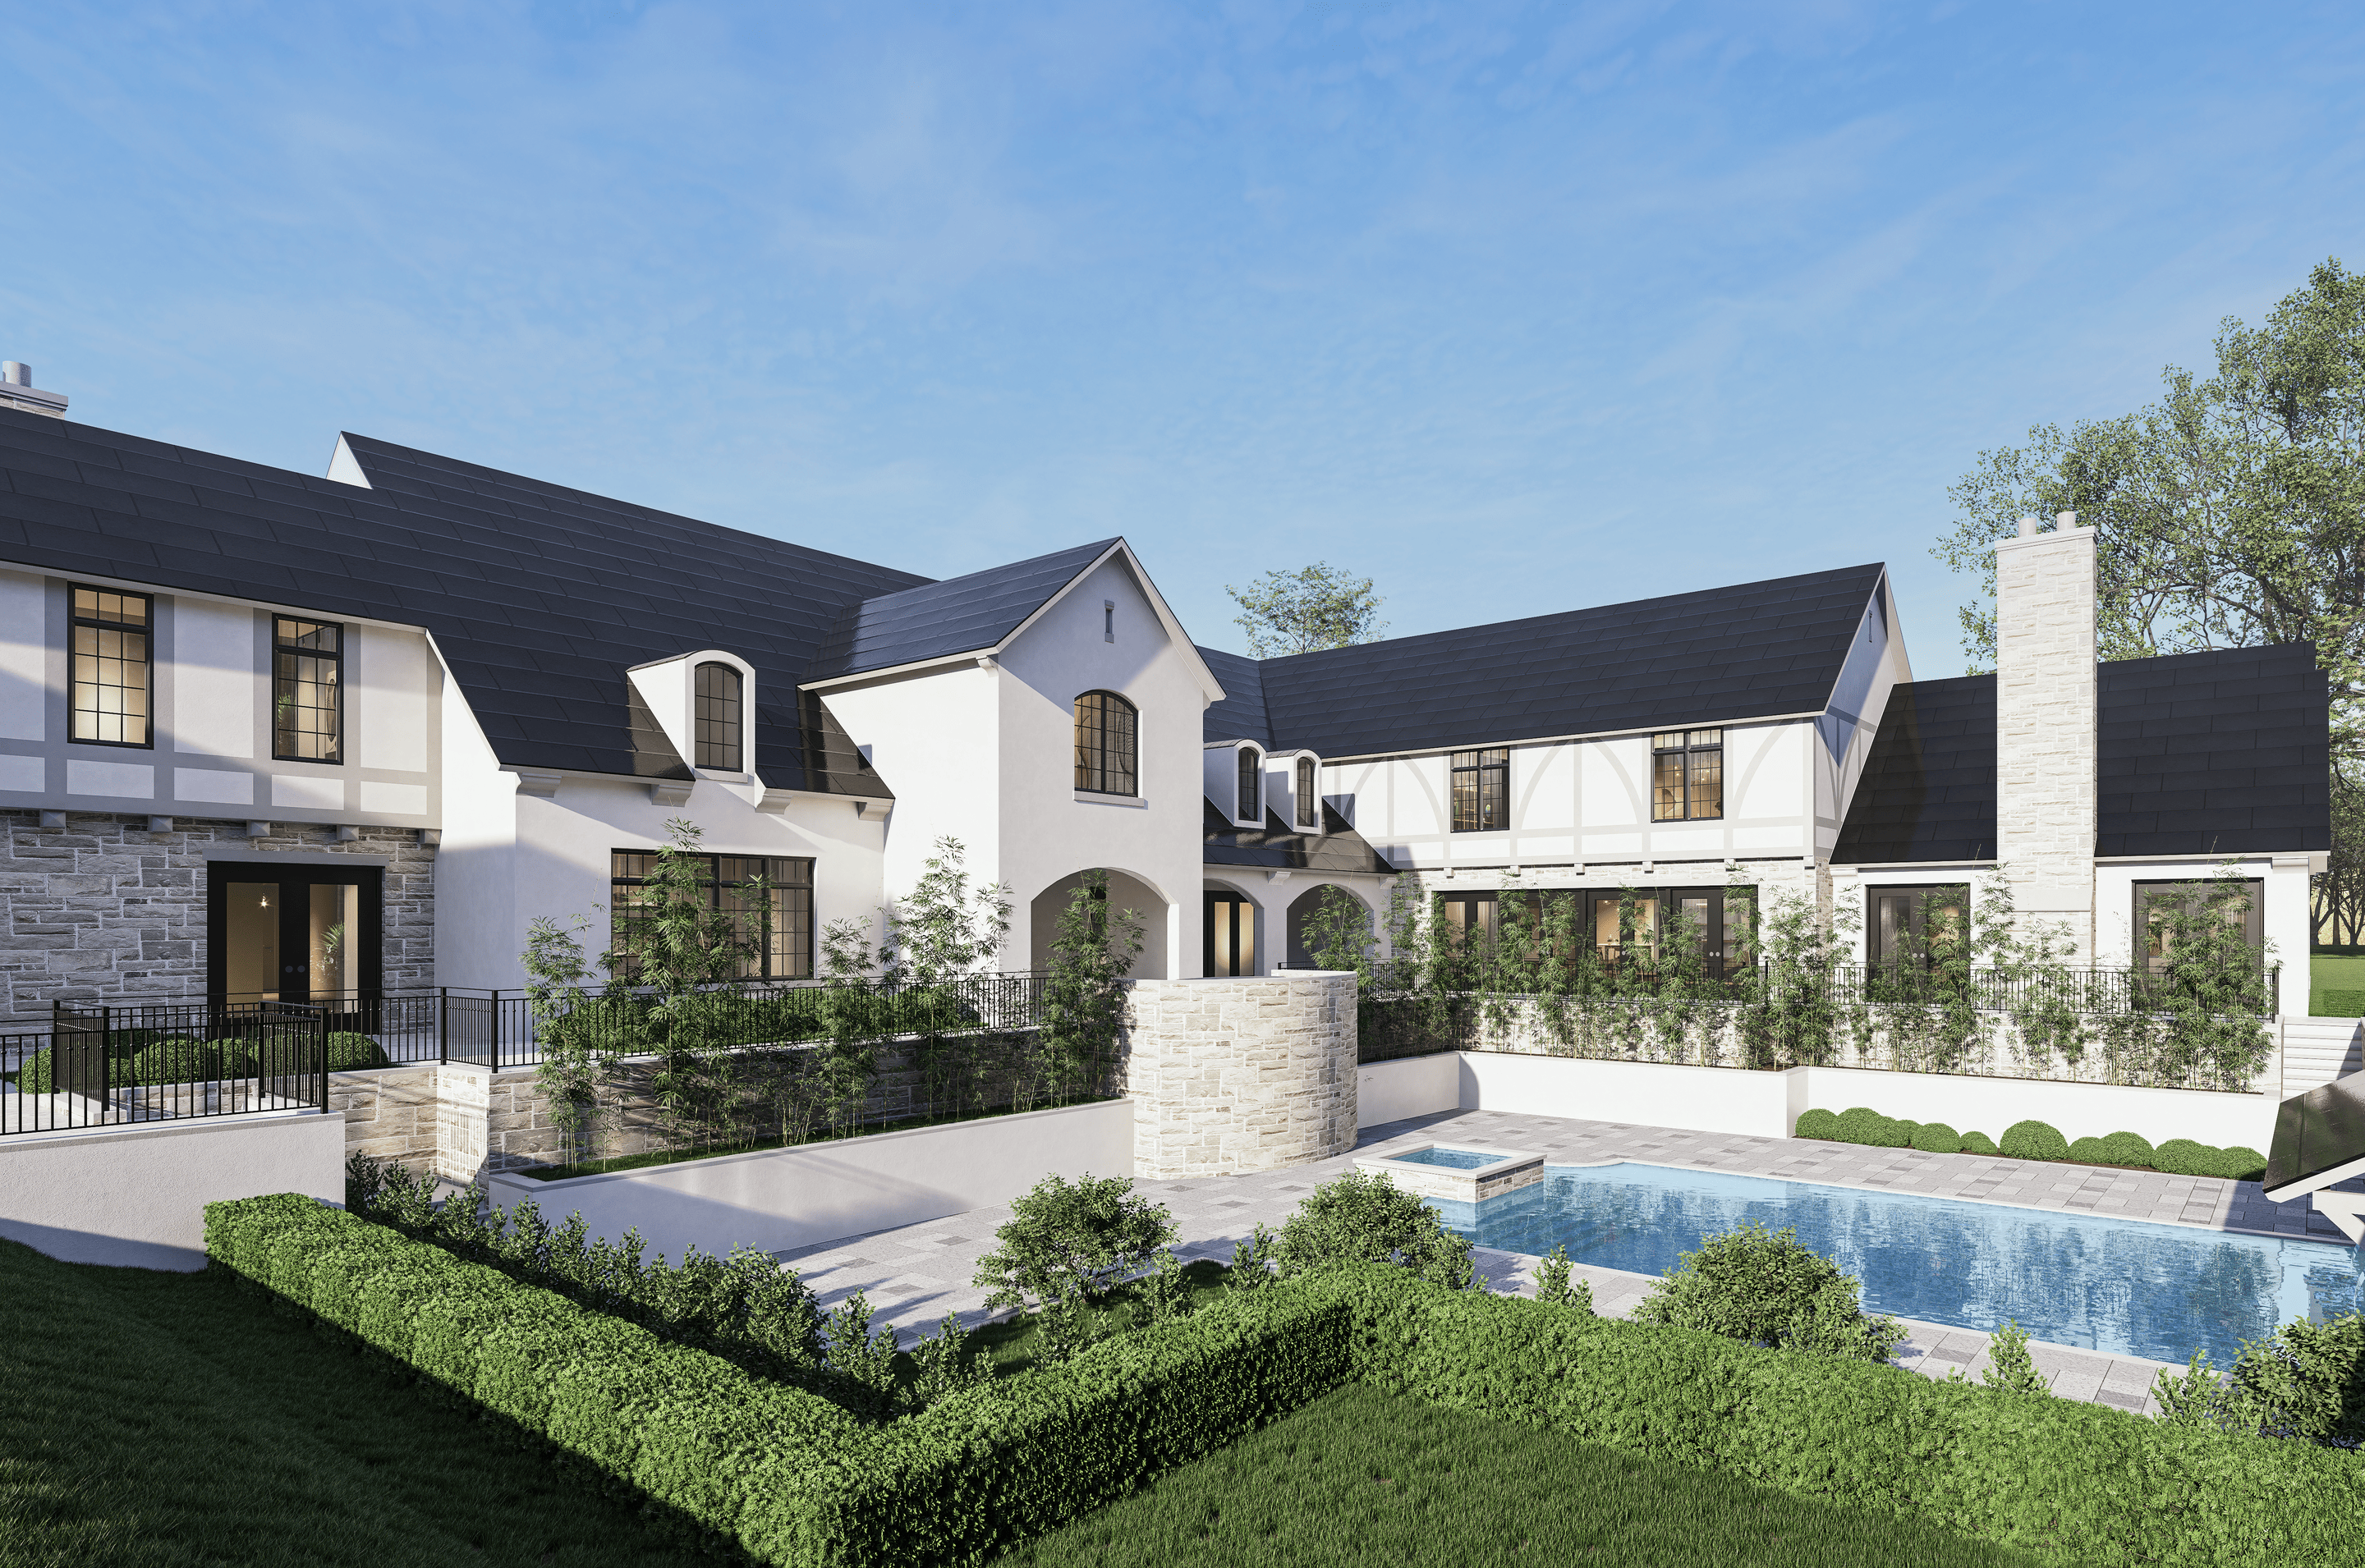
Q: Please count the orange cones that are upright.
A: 0